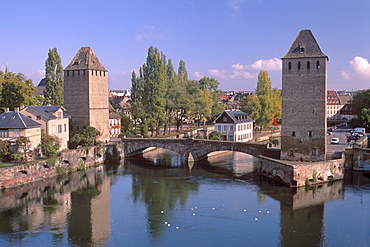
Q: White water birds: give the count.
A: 12